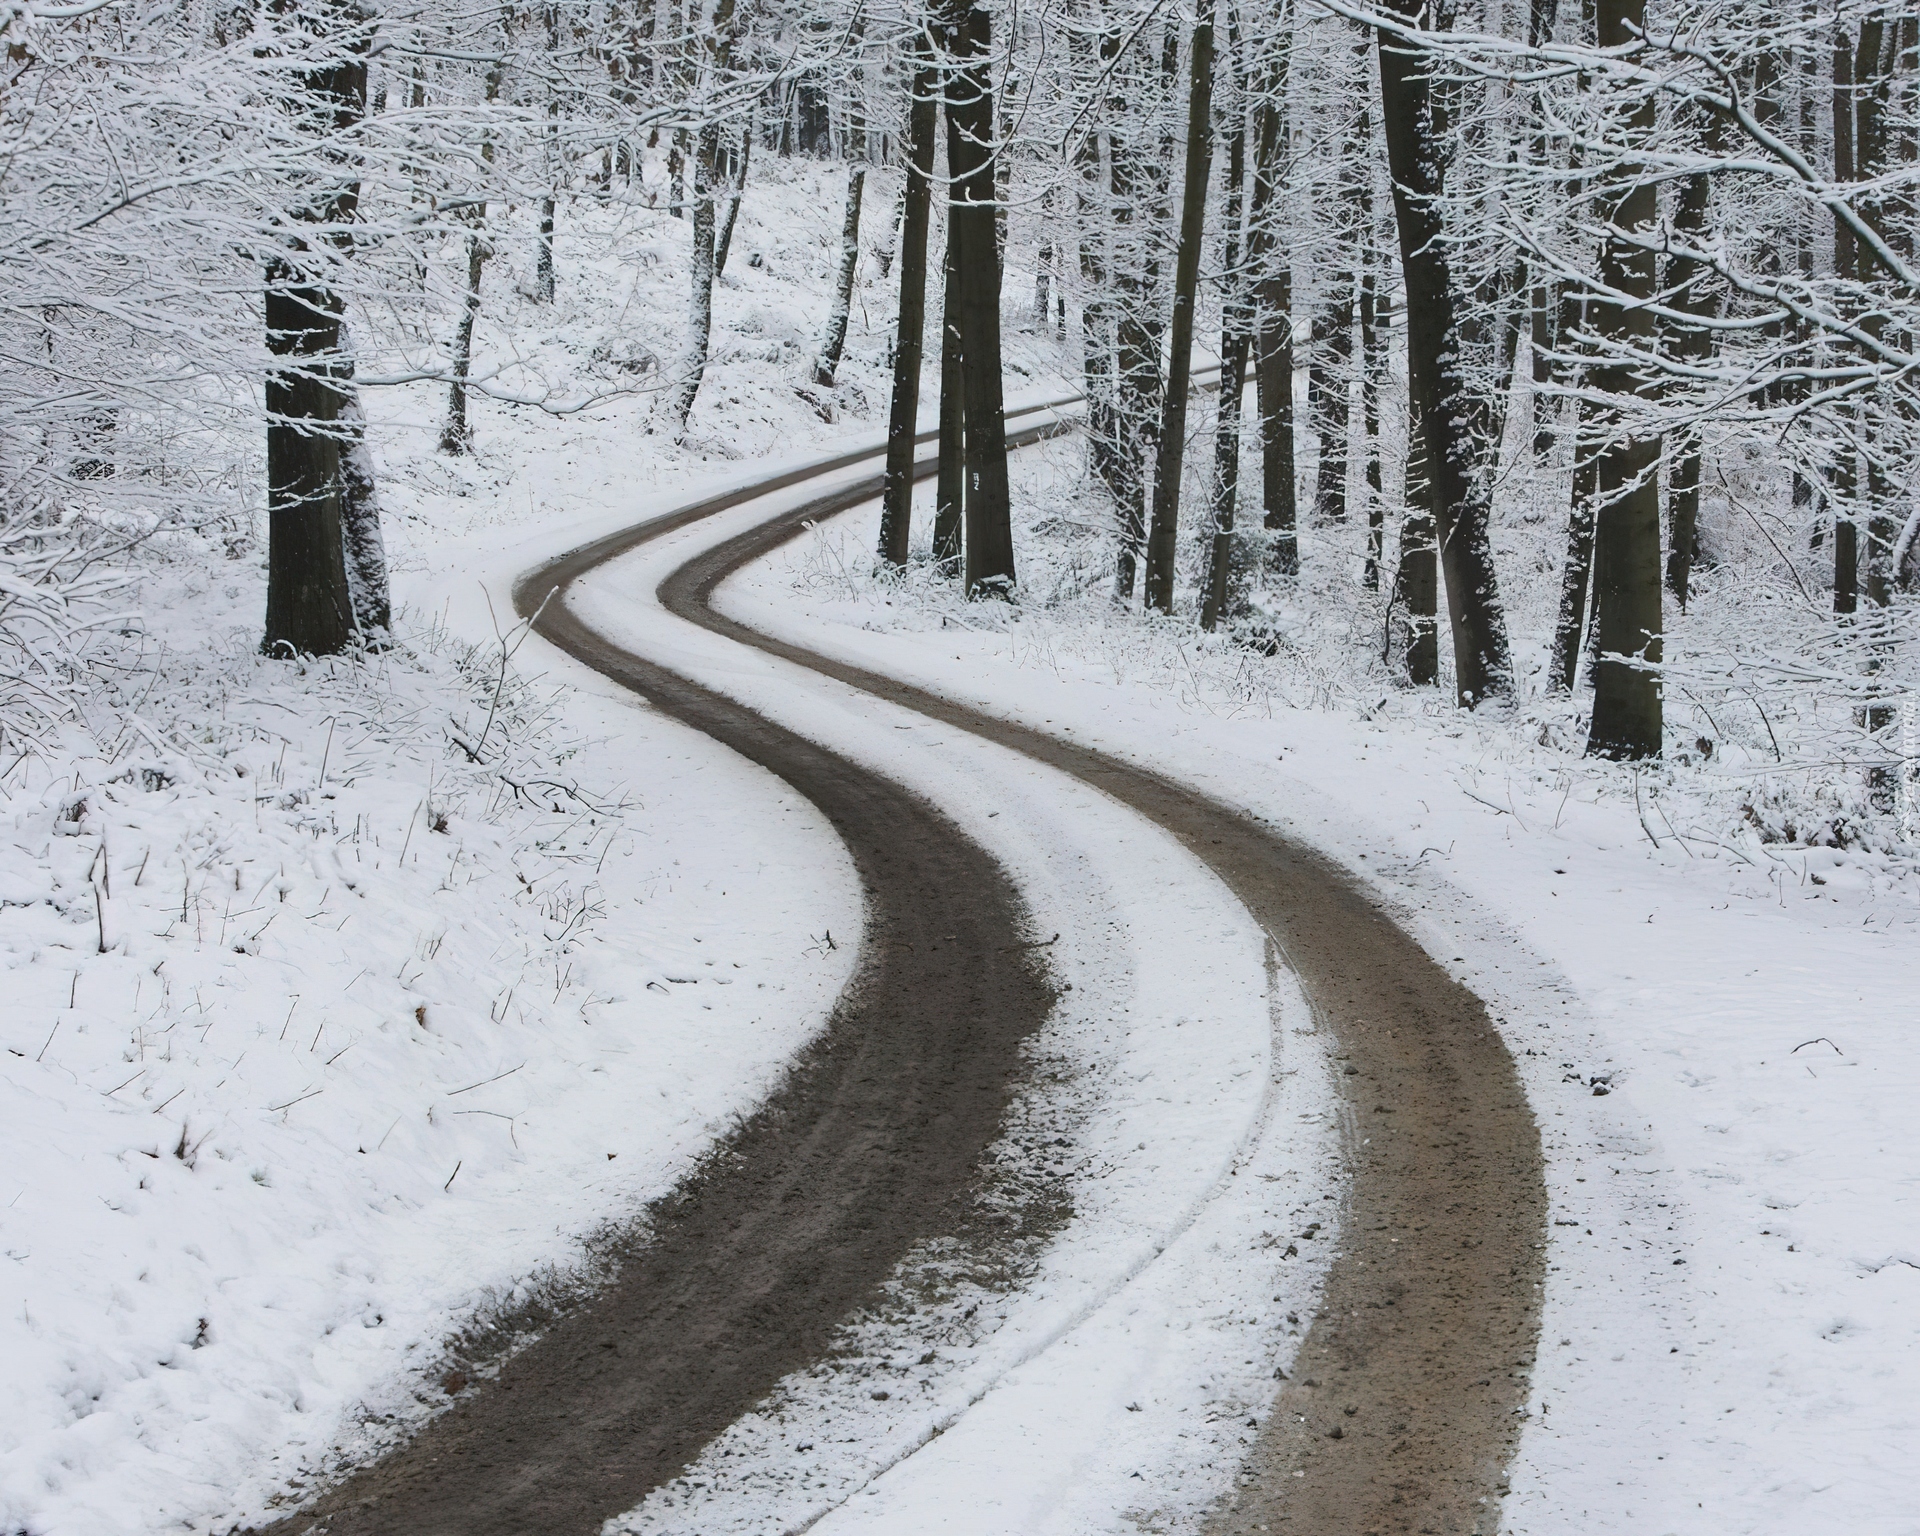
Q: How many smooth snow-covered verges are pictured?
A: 2